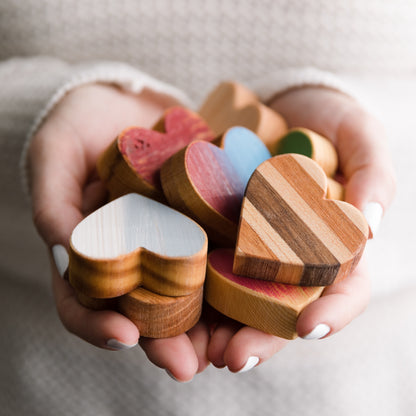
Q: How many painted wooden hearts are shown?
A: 5